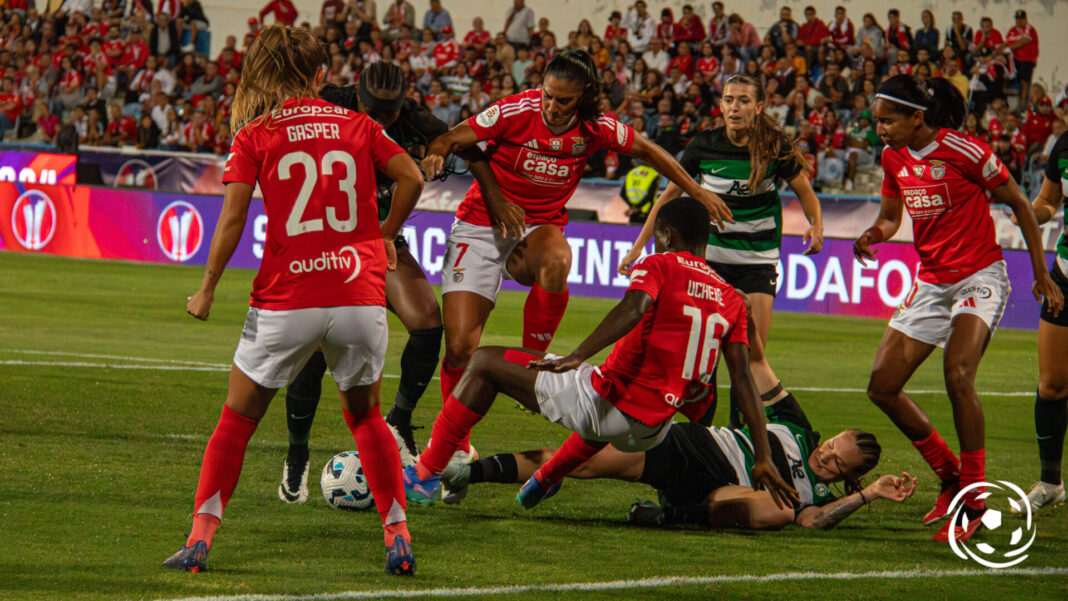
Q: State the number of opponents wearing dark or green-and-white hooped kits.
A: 4